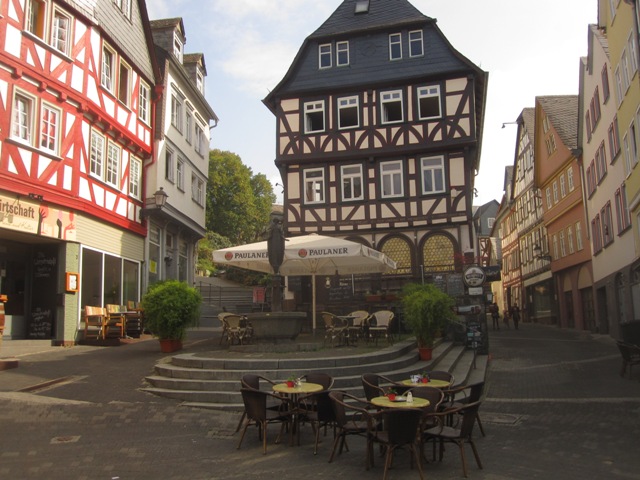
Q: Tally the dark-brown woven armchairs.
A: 11